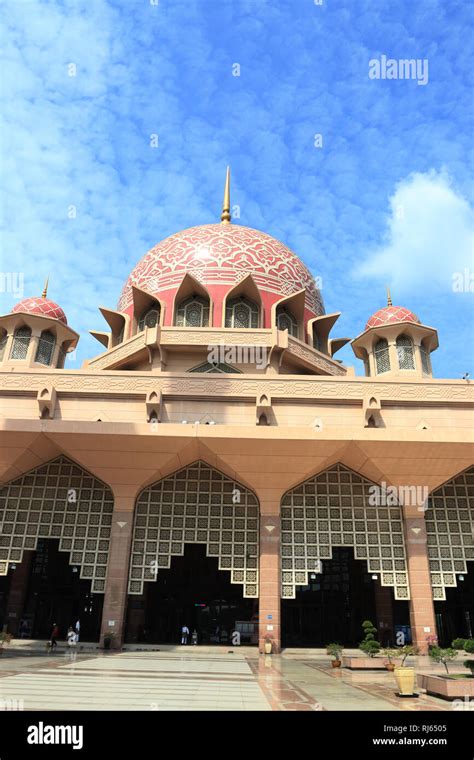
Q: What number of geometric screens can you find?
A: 4